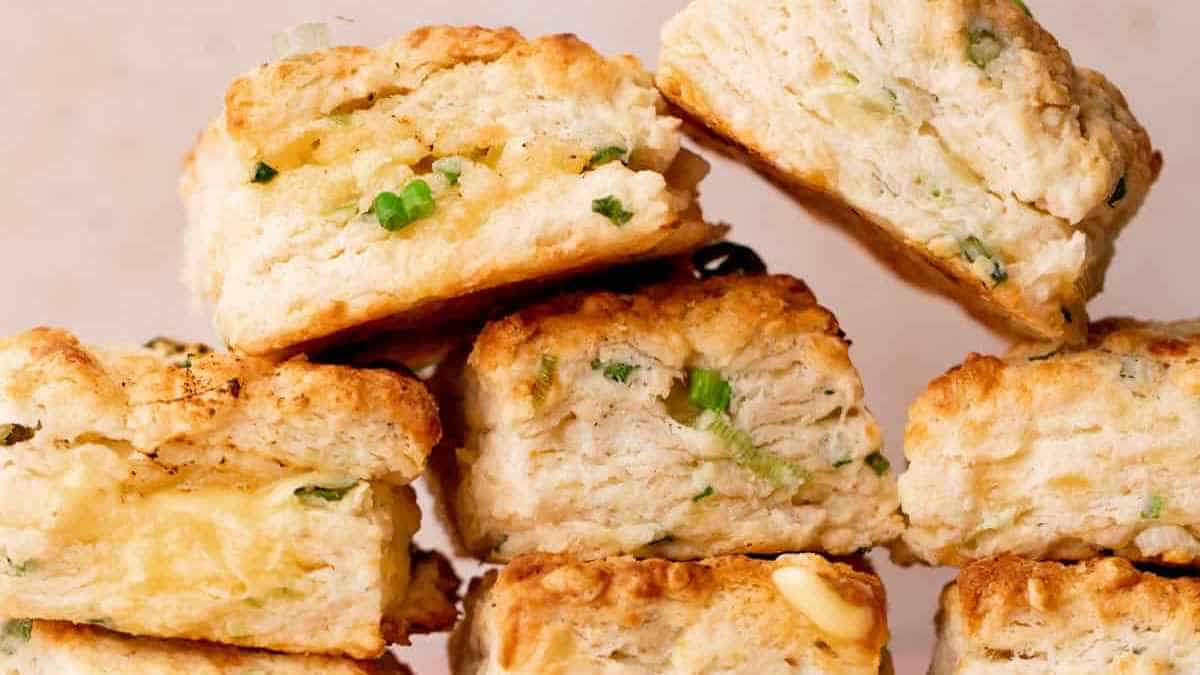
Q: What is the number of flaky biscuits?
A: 8